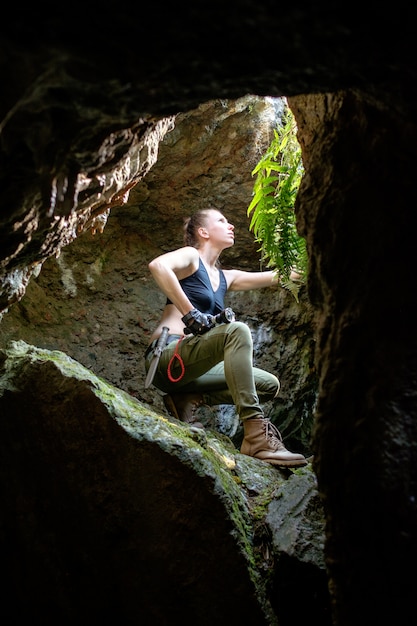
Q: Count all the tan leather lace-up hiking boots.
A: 2